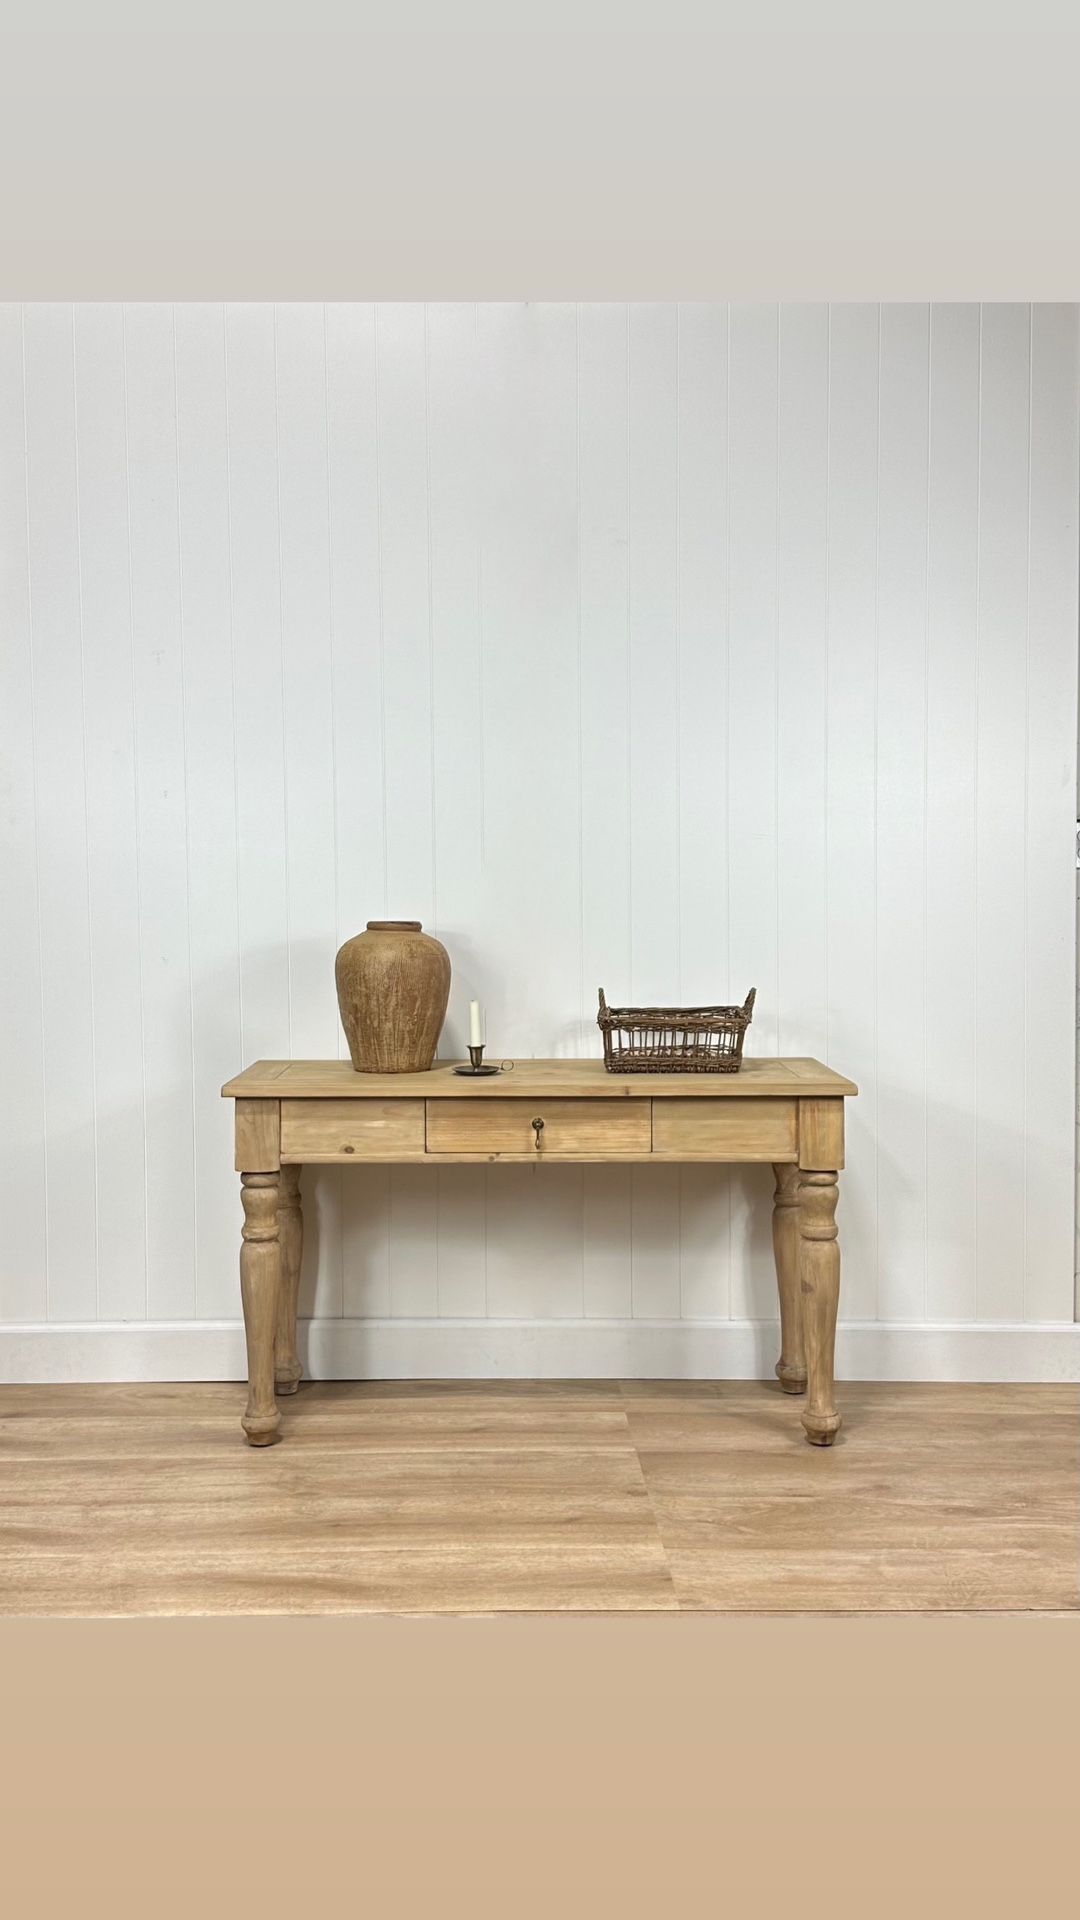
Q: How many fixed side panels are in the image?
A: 2